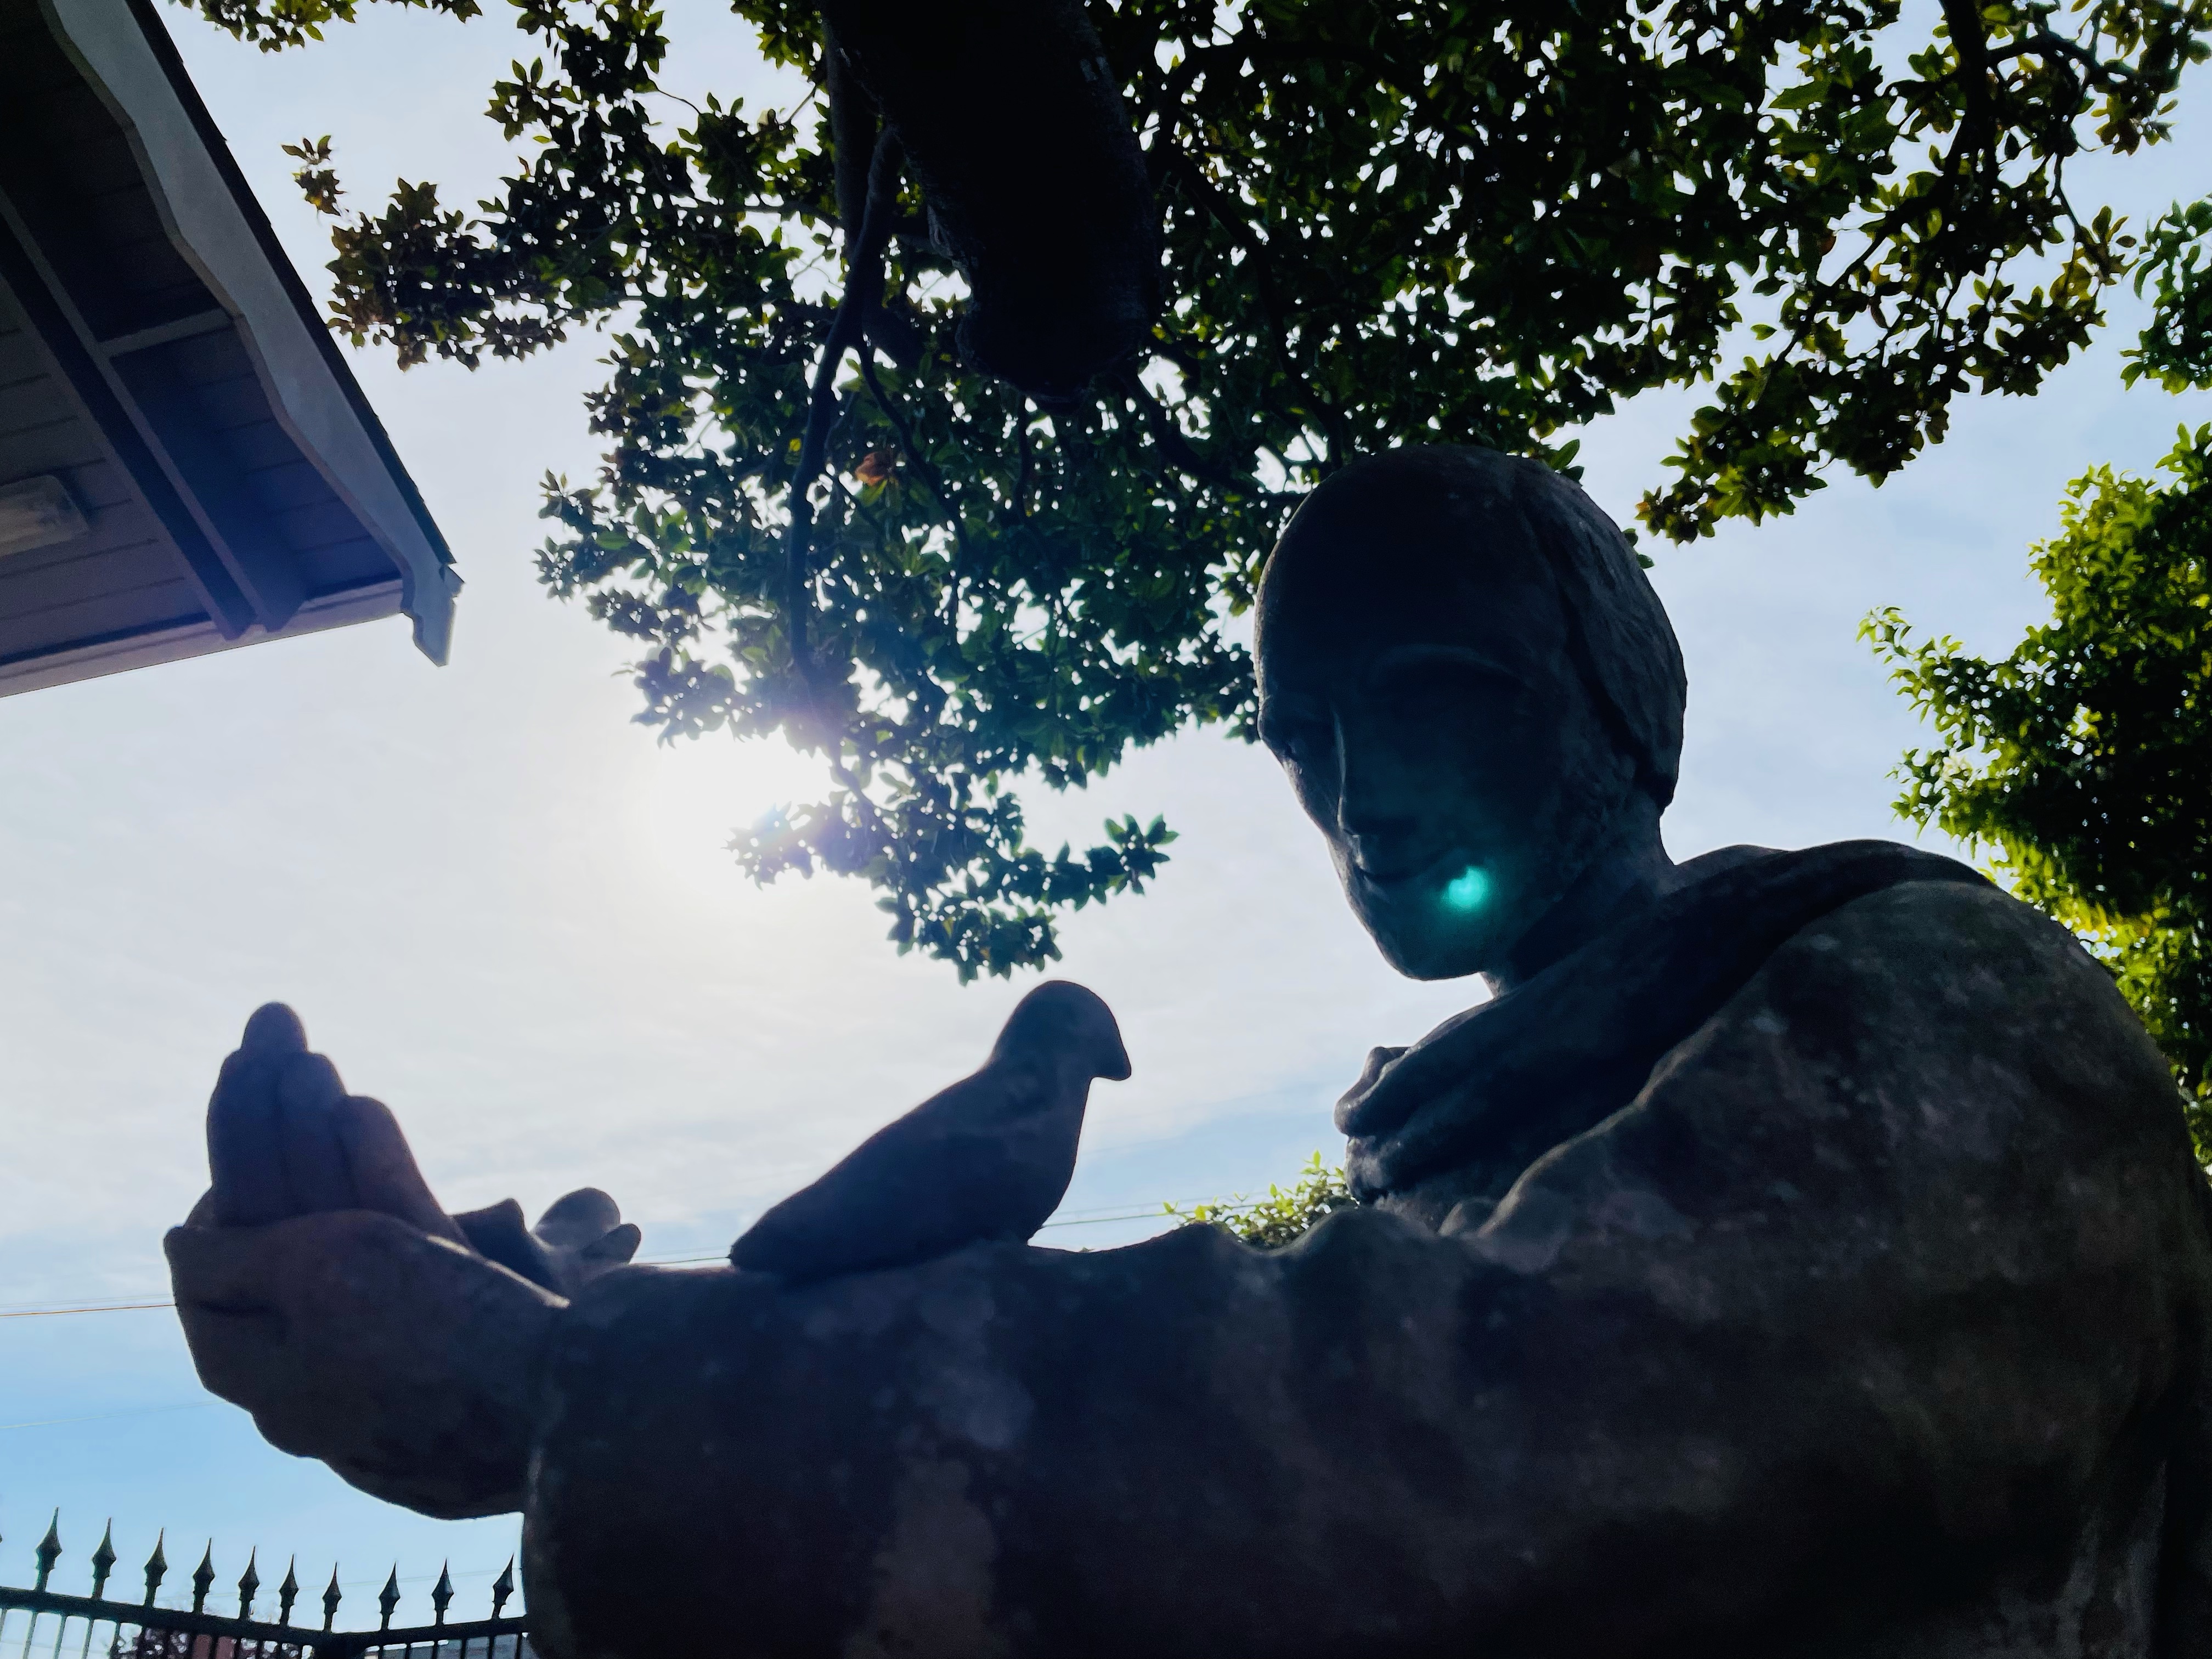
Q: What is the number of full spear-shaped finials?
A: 10